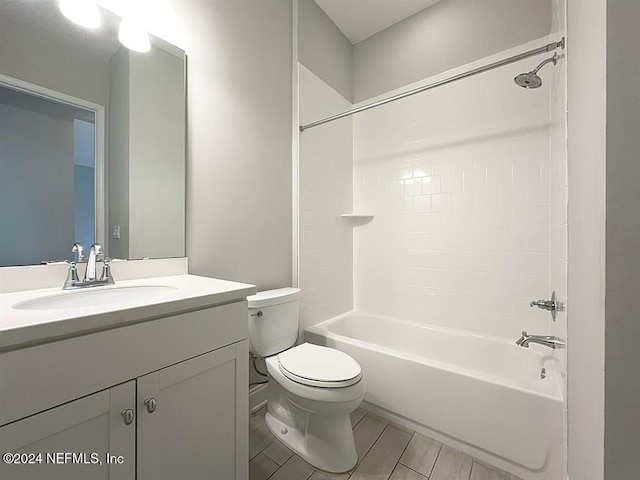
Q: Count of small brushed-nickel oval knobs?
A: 2